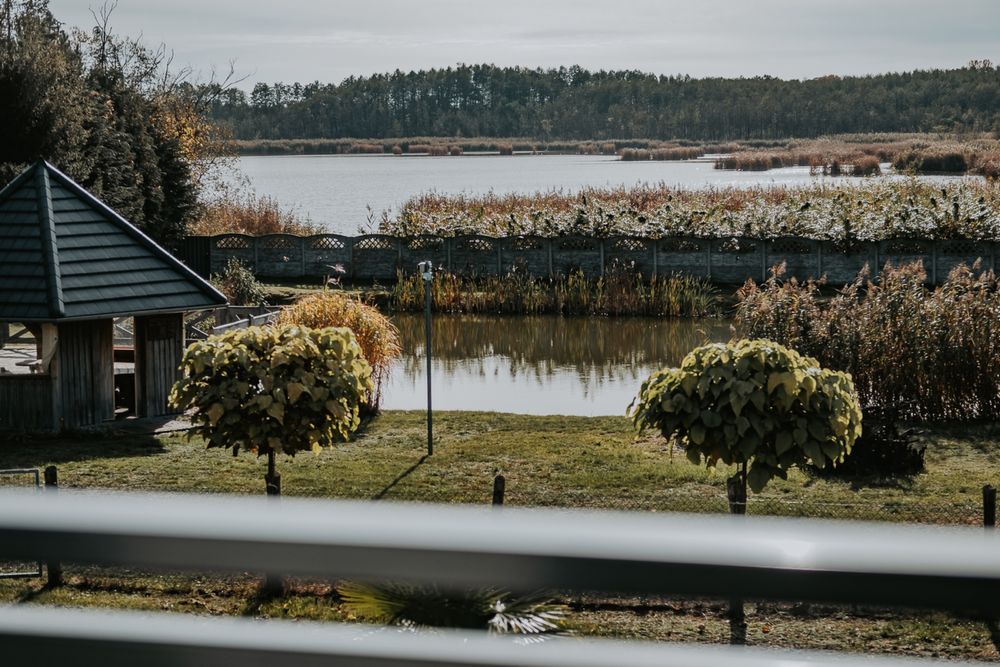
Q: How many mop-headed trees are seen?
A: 2